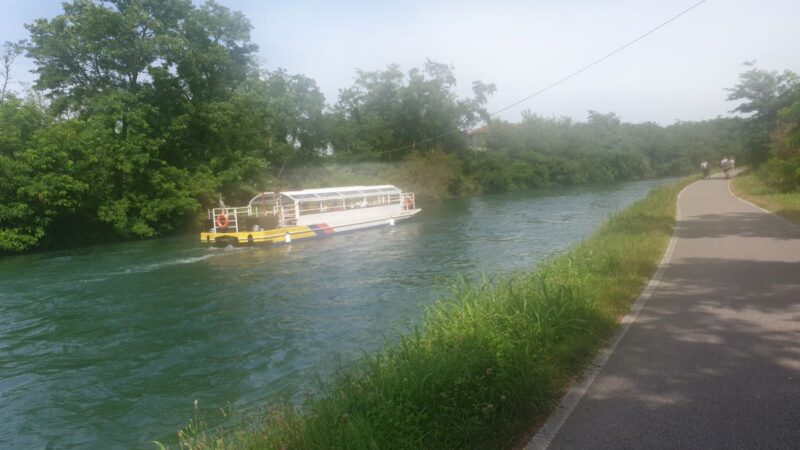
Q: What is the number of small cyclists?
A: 3